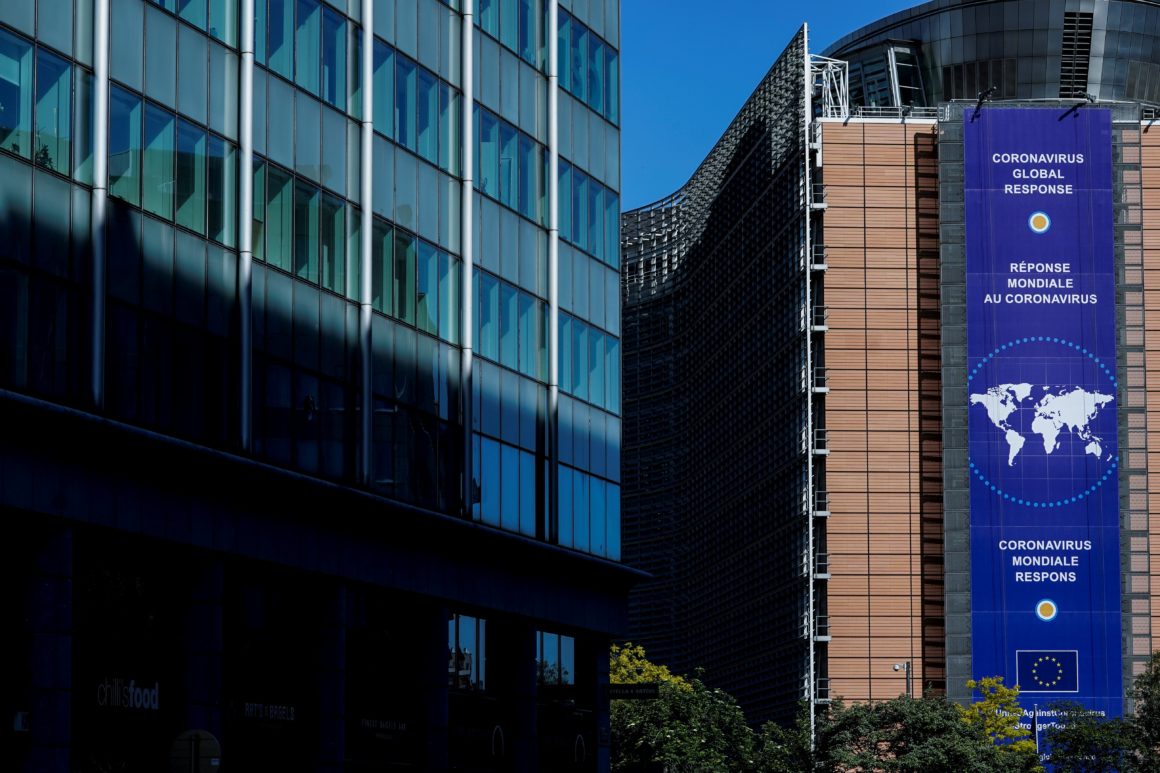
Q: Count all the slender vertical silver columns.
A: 5